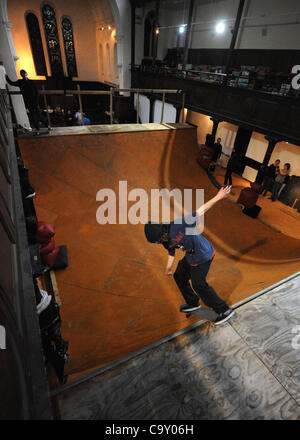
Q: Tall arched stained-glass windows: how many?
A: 3